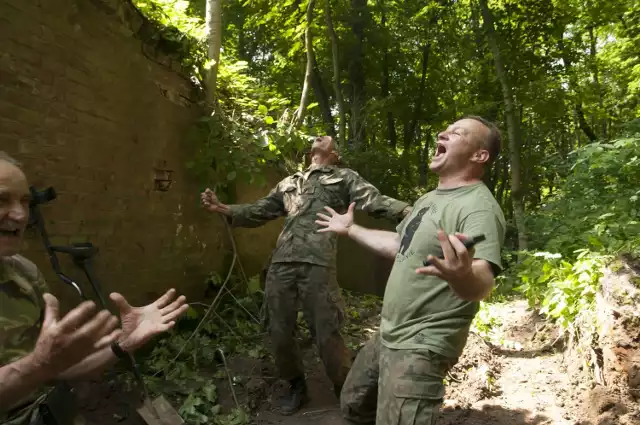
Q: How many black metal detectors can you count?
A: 1